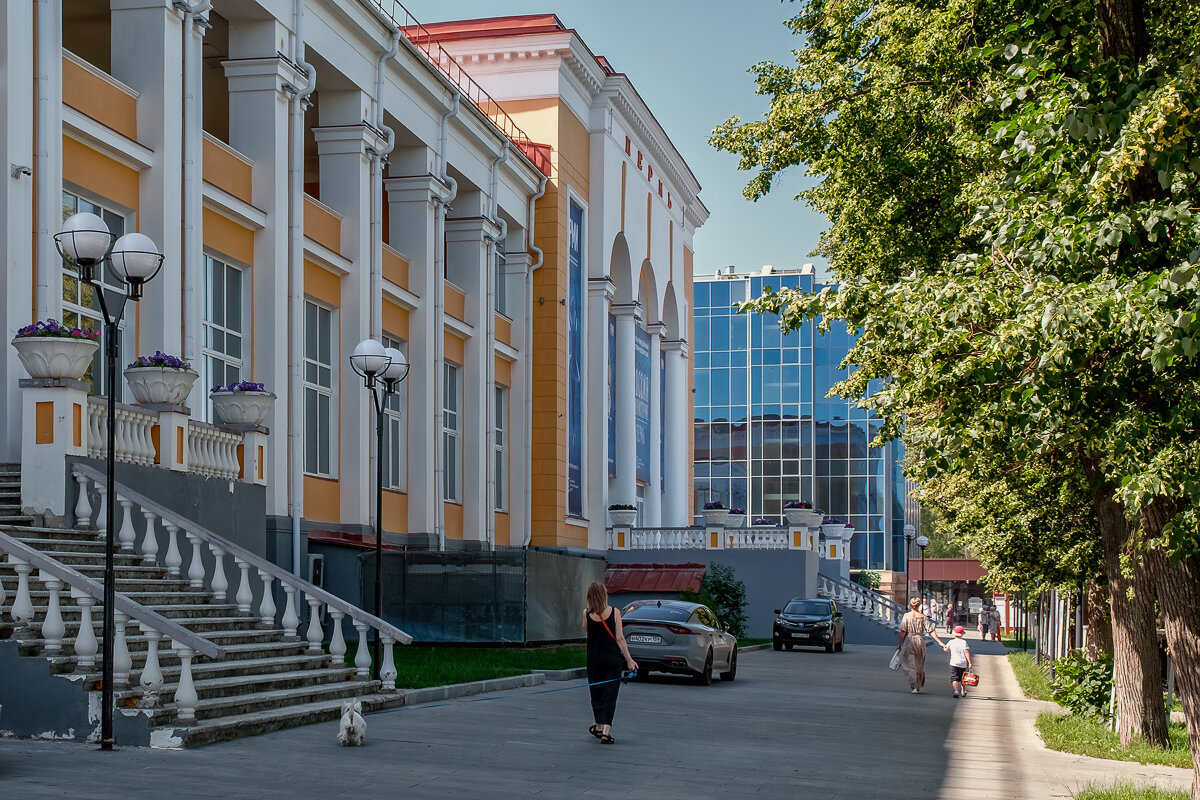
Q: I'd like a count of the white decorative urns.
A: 11